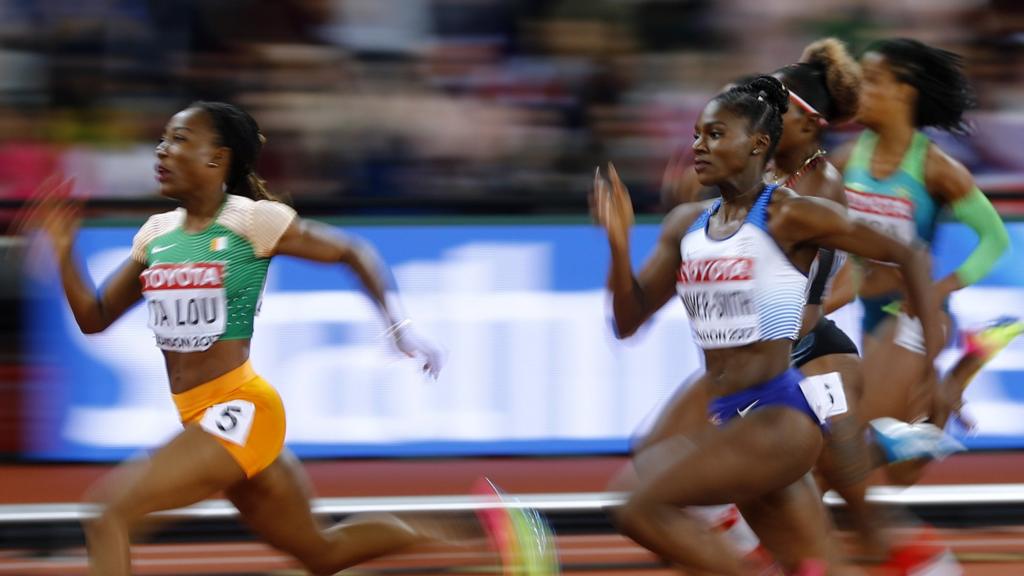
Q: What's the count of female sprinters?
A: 4